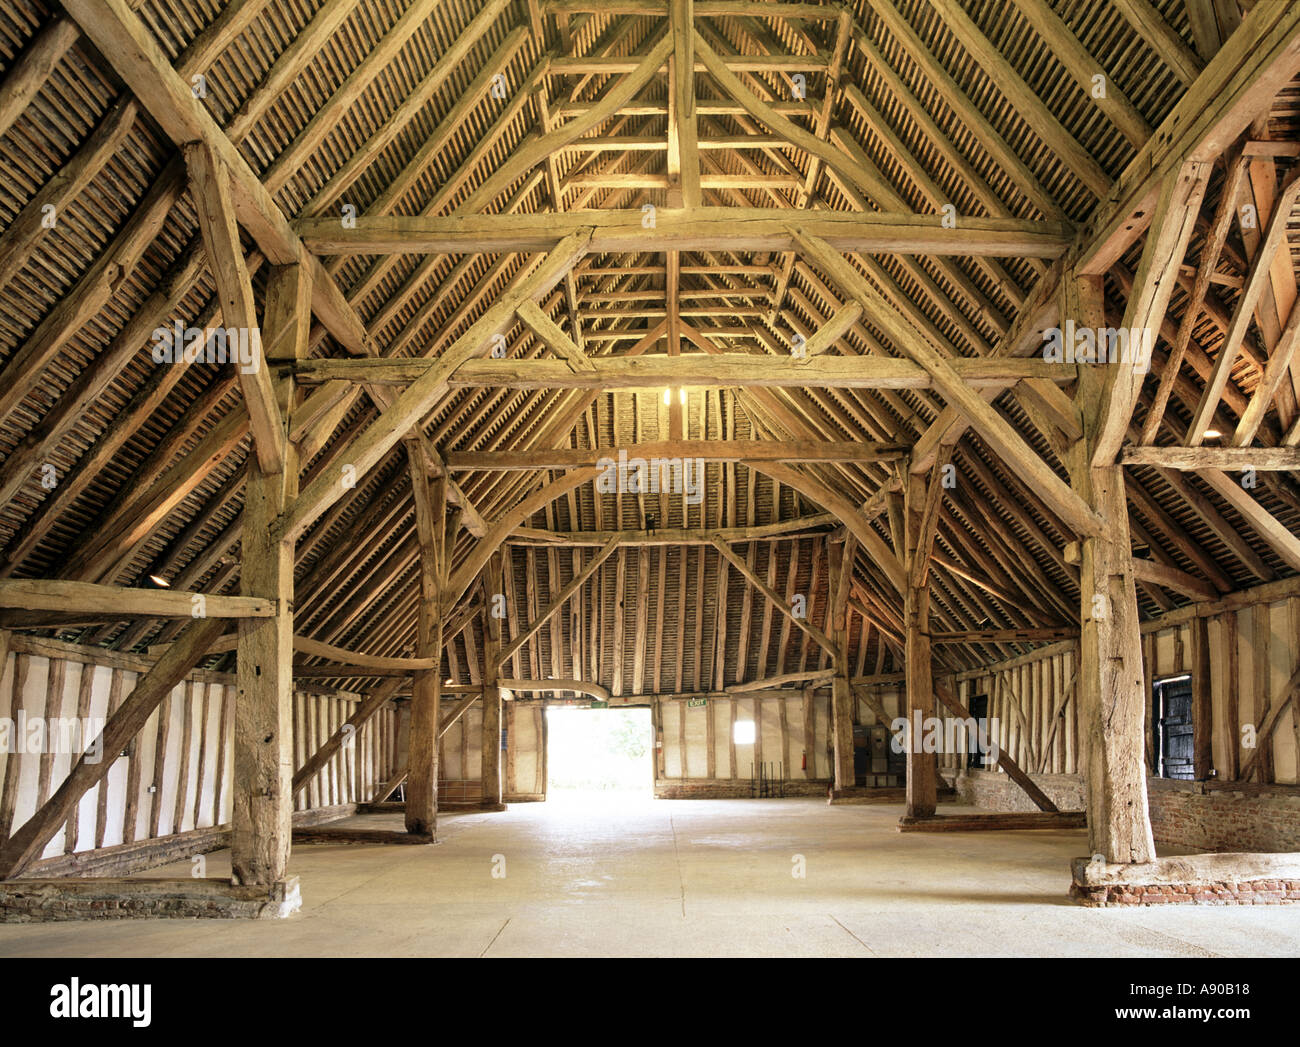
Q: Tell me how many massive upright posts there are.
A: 6